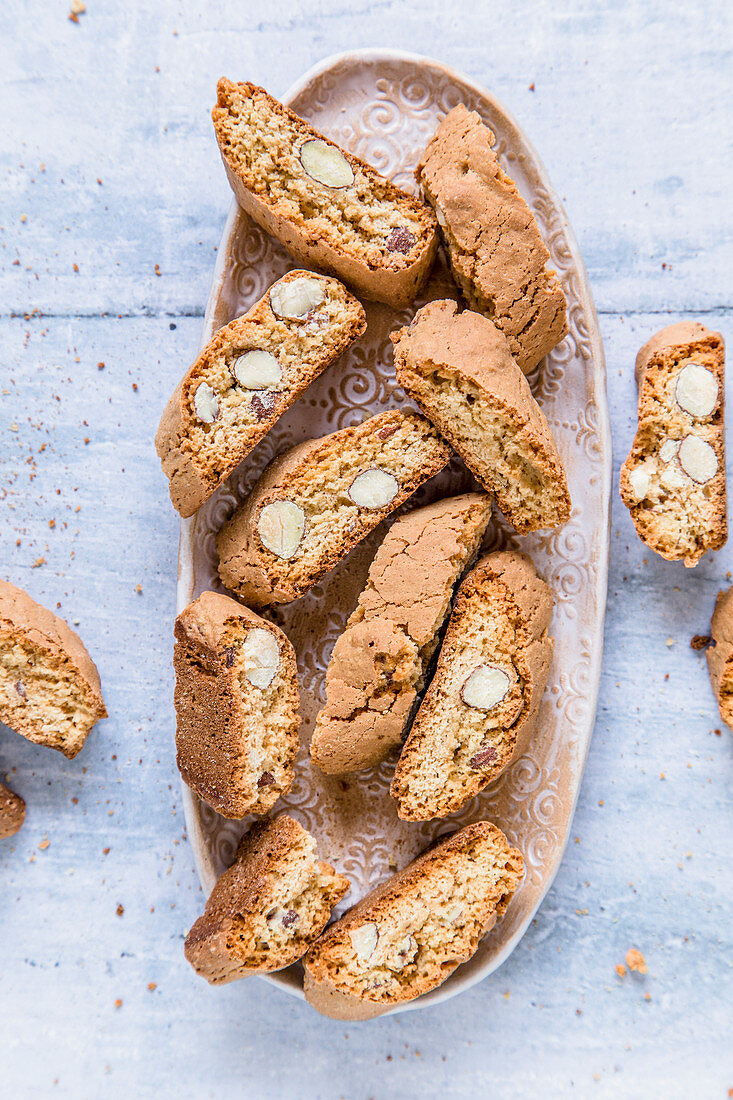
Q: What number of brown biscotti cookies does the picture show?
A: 14